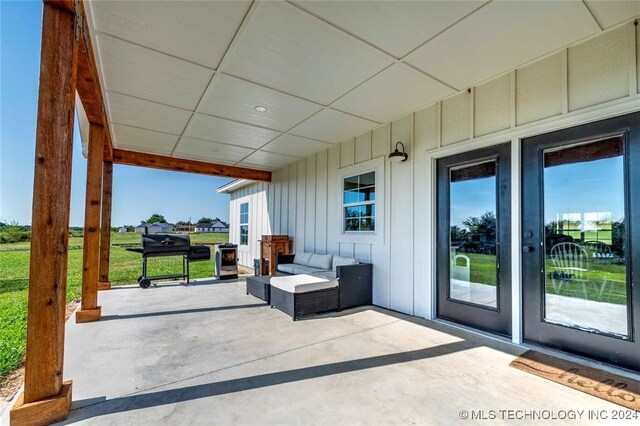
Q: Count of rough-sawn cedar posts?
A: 3